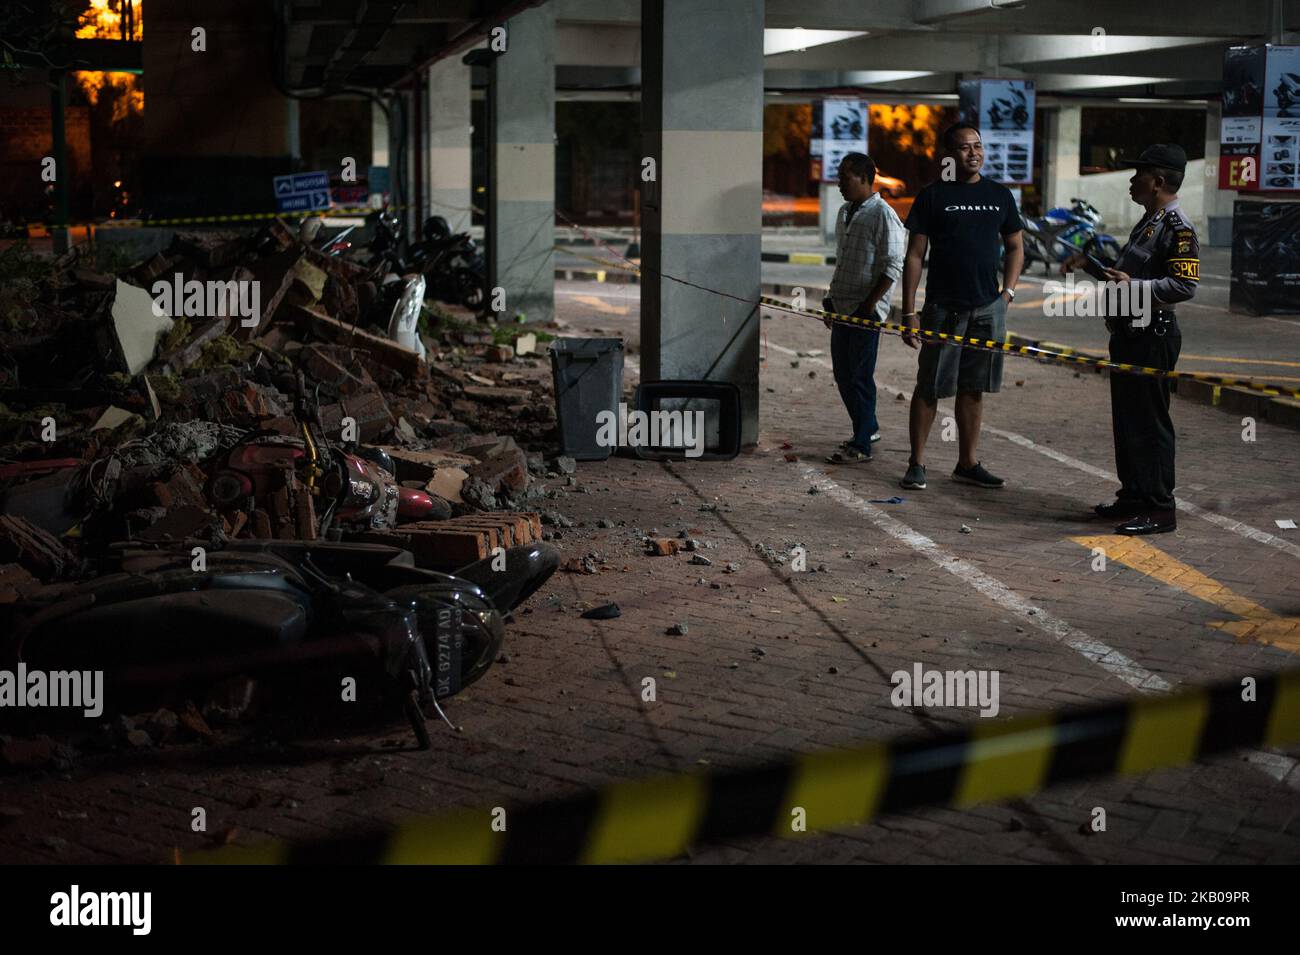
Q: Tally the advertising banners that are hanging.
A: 3